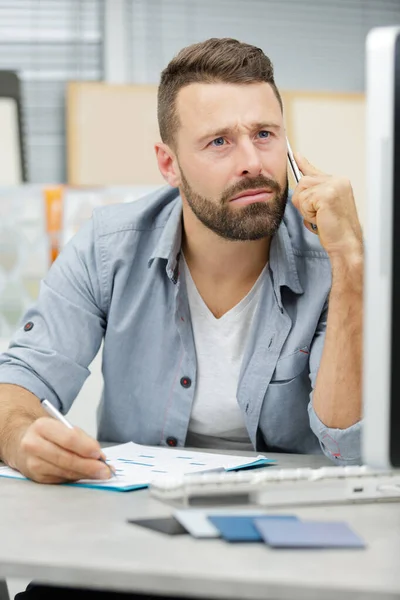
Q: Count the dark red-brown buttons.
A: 3